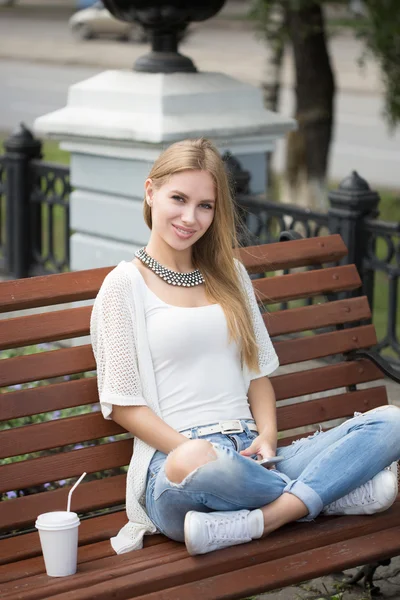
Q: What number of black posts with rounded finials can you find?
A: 3